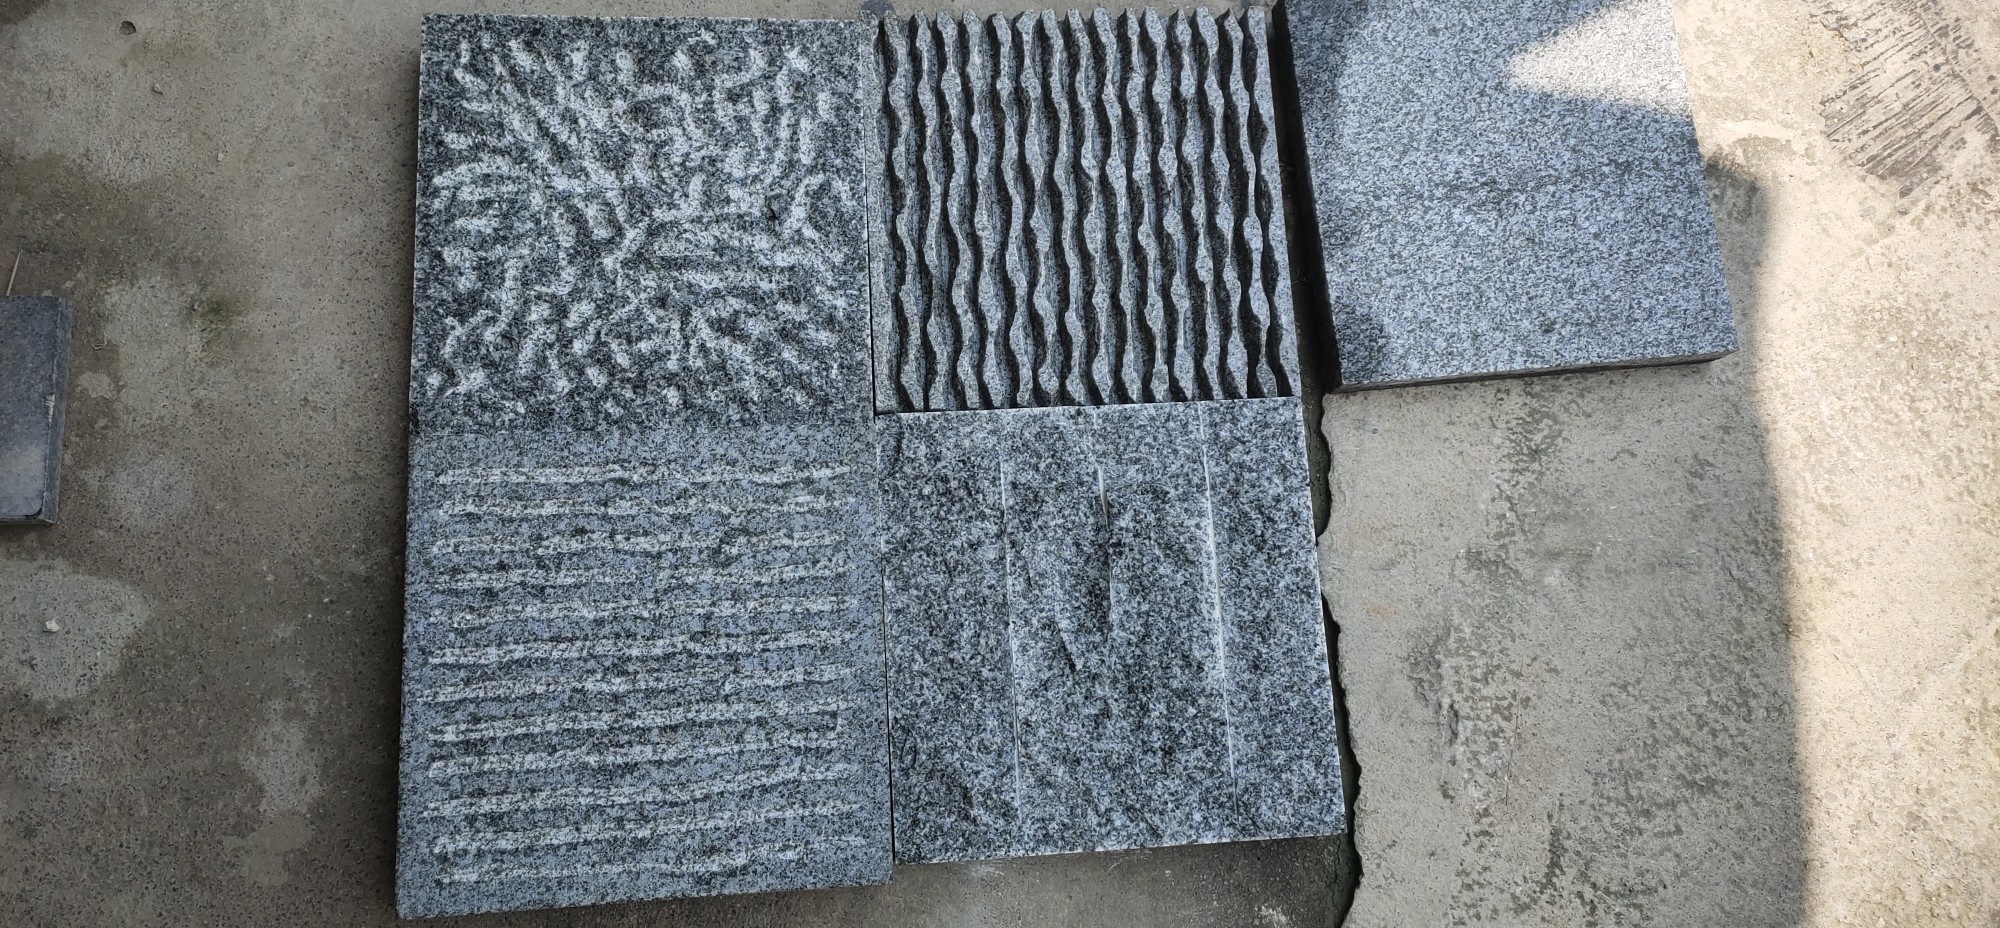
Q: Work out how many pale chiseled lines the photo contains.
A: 12